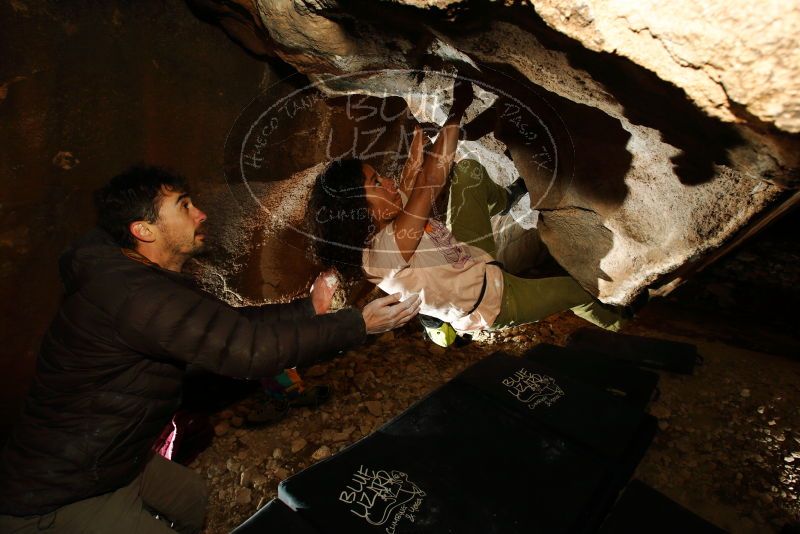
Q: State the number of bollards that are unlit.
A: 0